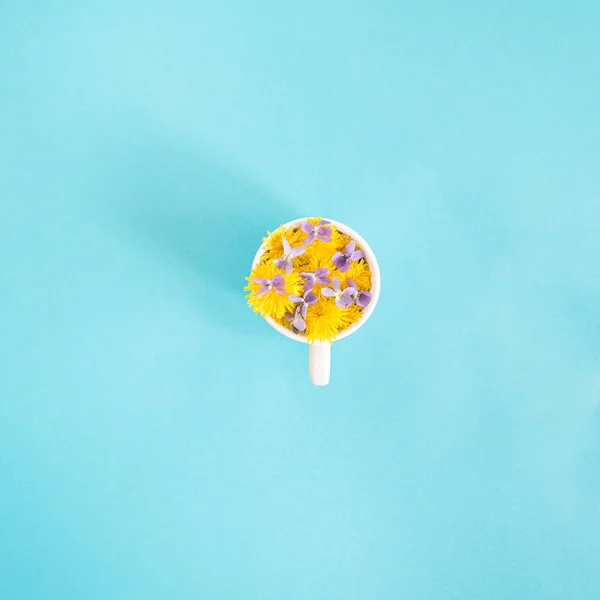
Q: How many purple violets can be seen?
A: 9